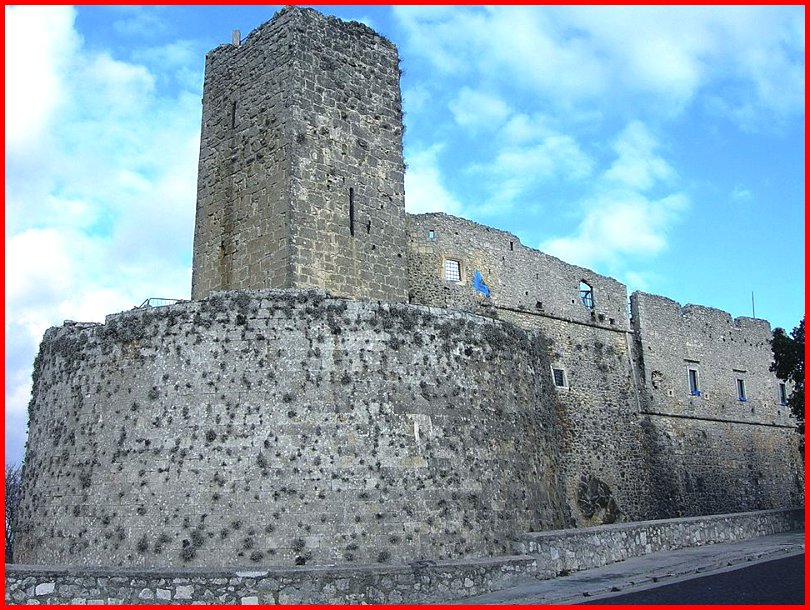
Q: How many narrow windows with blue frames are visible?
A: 3